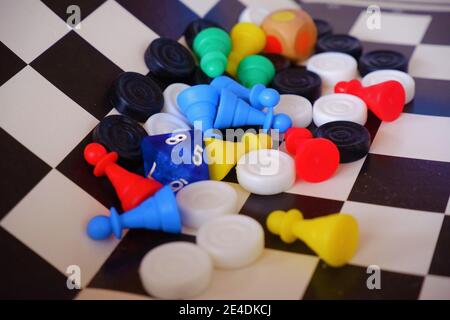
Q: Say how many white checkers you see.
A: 11